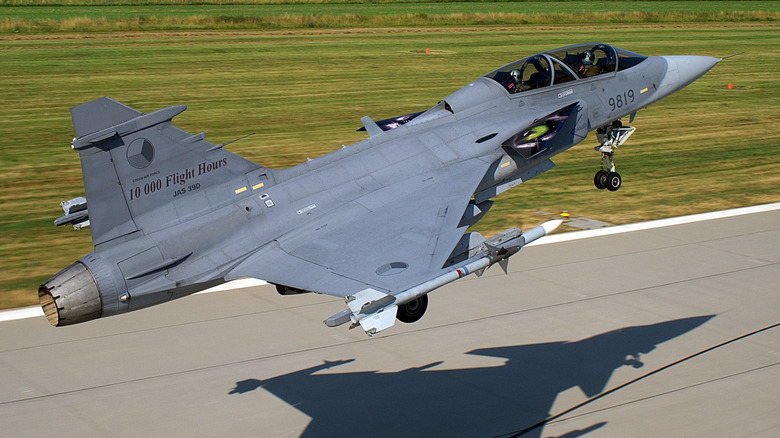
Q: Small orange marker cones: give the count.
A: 2